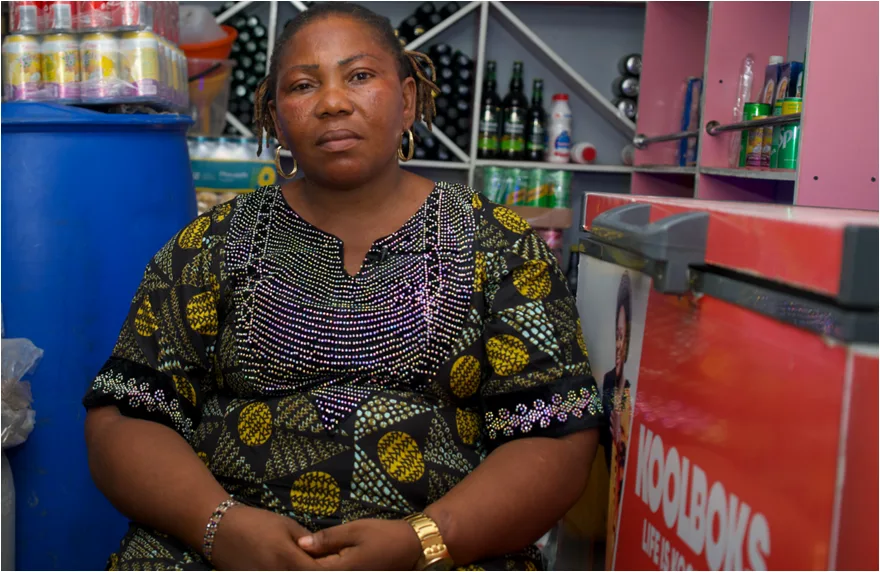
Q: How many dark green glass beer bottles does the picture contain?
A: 3